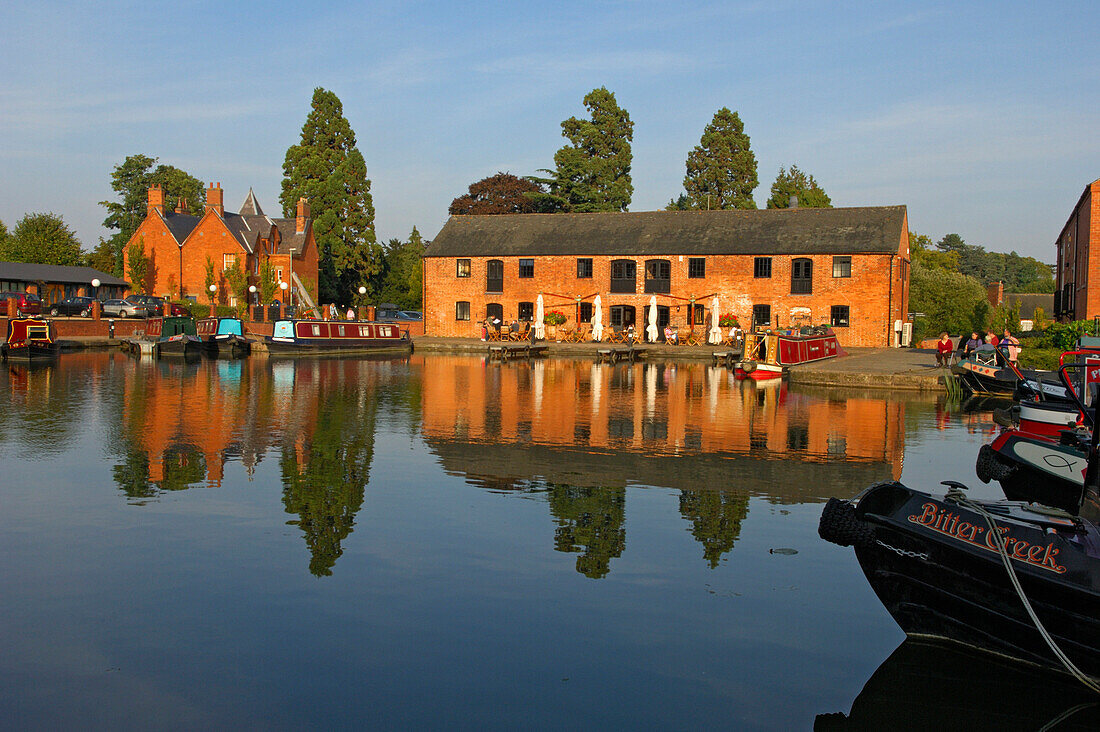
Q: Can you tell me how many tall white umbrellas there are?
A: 4